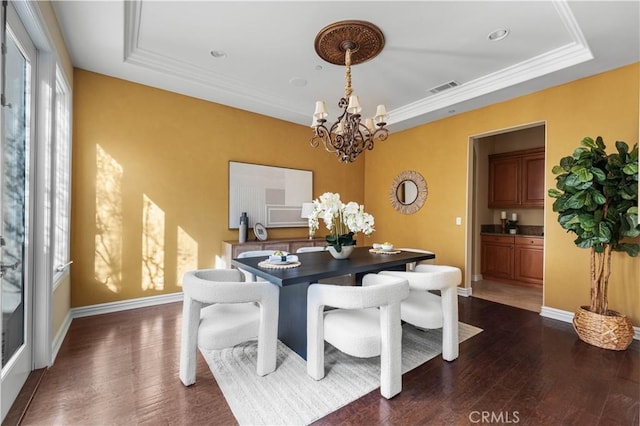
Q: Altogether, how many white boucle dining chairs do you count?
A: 6